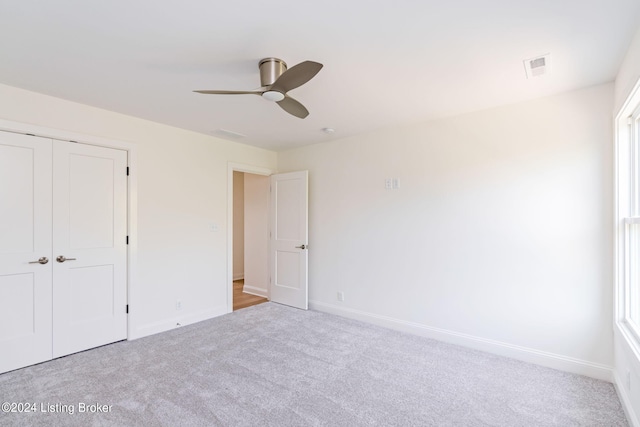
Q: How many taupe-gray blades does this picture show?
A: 3